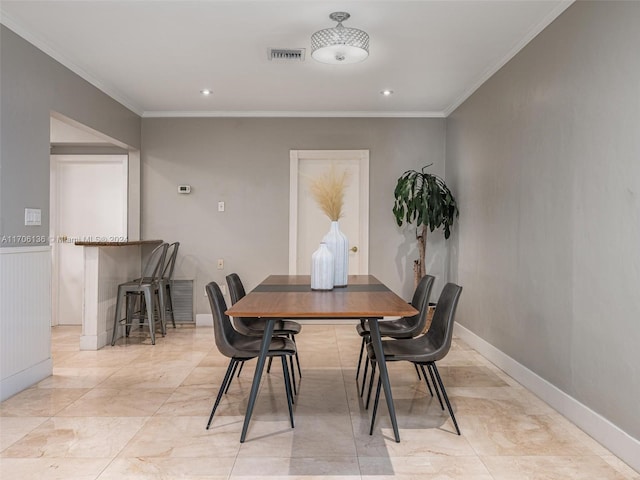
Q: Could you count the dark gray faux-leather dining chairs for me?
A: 4